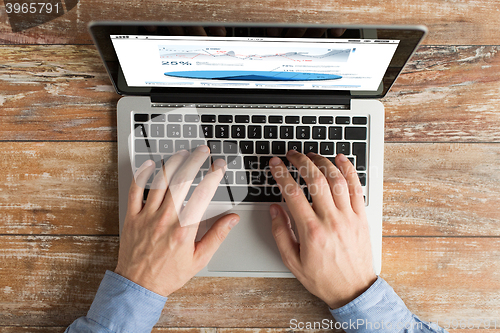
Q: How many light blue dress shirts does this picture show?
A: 1